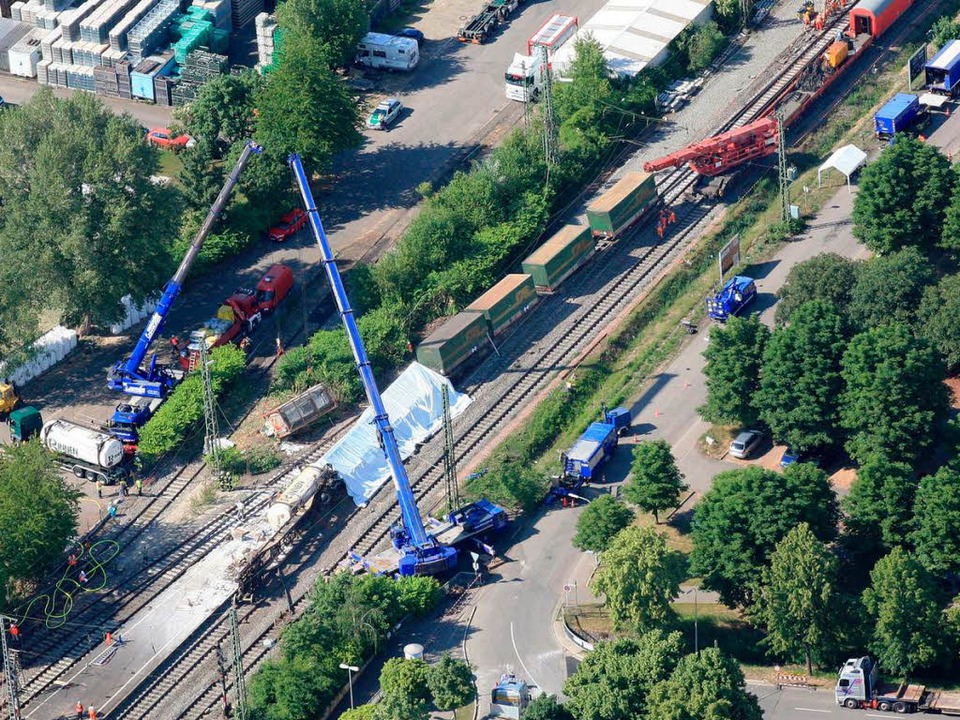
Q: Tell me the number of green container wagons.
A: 4